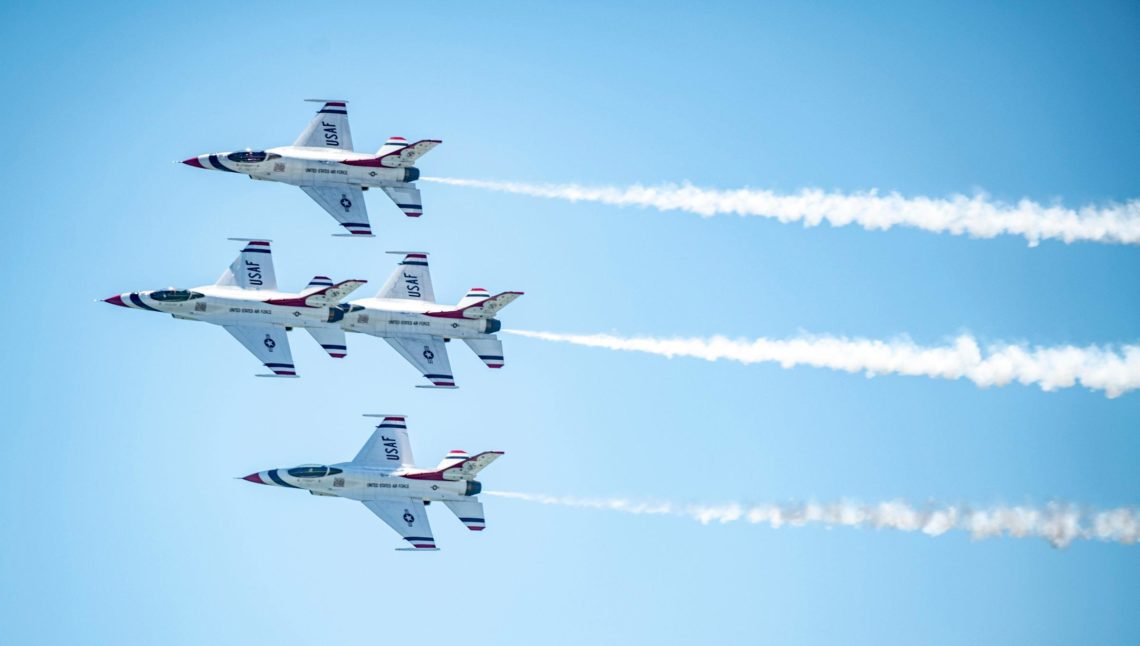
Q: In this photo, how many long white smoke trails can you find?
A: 3